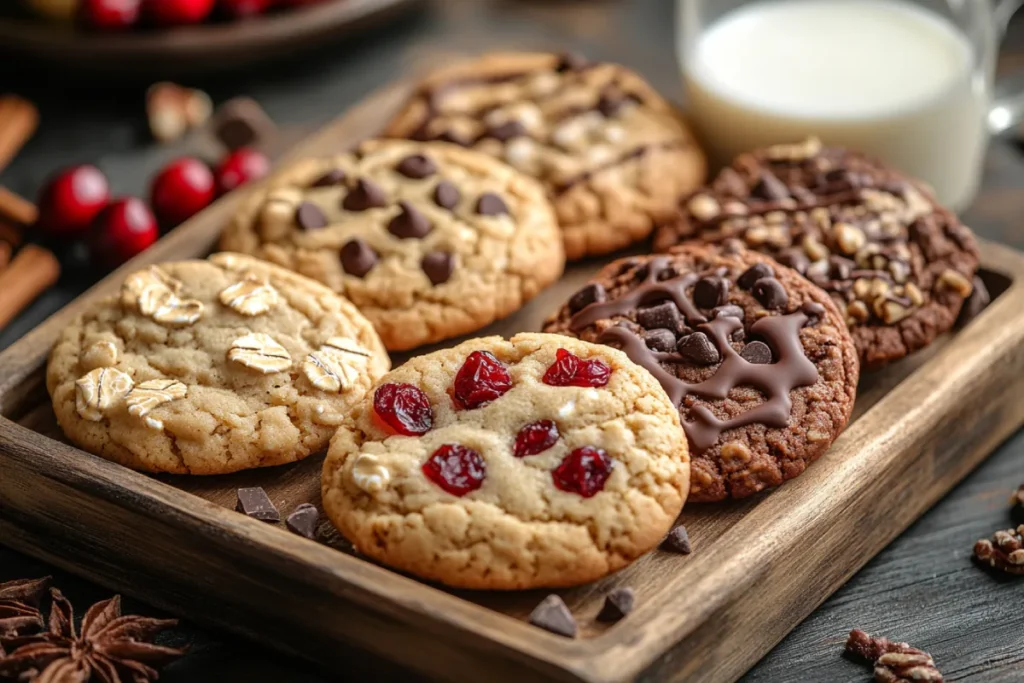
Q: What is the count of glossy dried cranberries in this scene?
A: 6